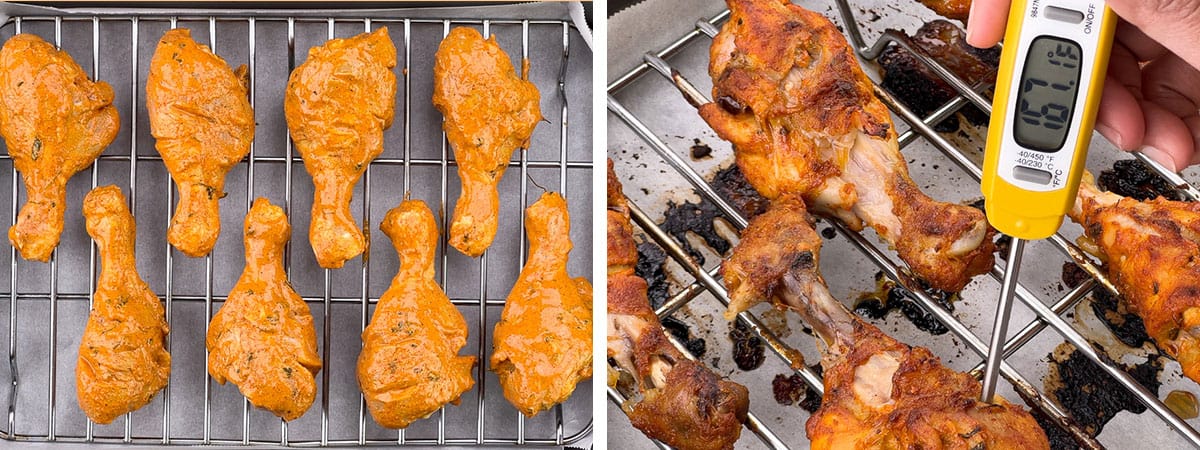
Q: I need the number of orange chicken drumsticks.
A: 8